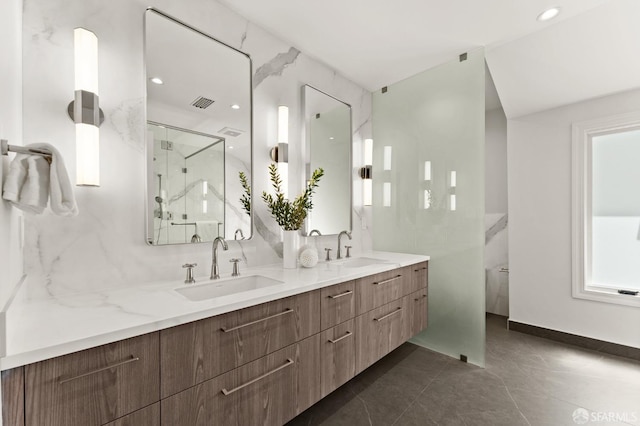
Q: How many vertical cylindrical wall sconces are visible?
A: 3